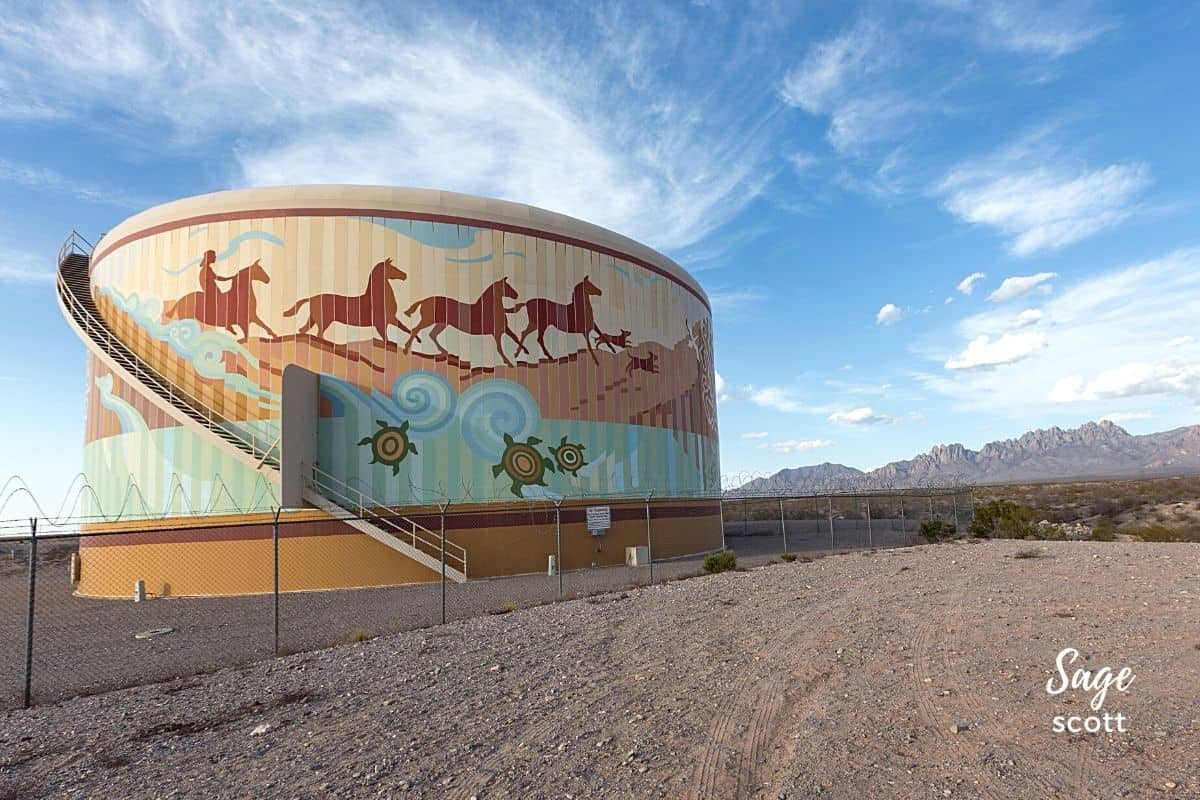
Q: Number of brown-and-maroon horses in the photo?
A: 4